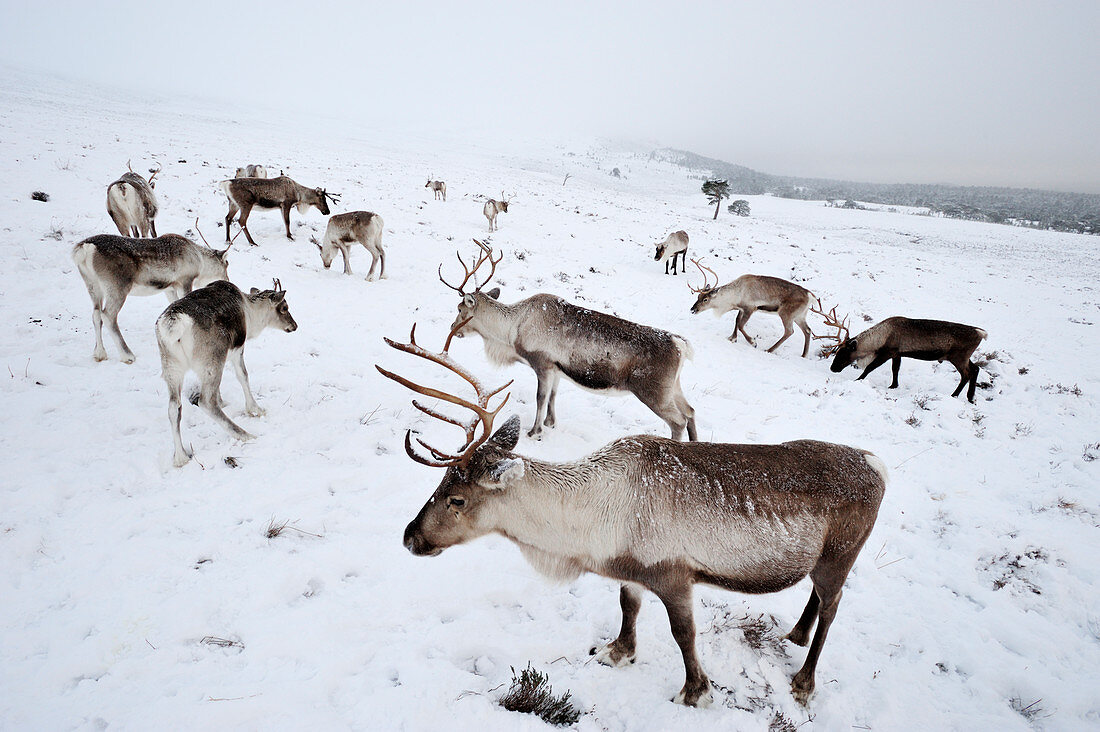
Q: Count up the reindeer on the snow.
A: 13